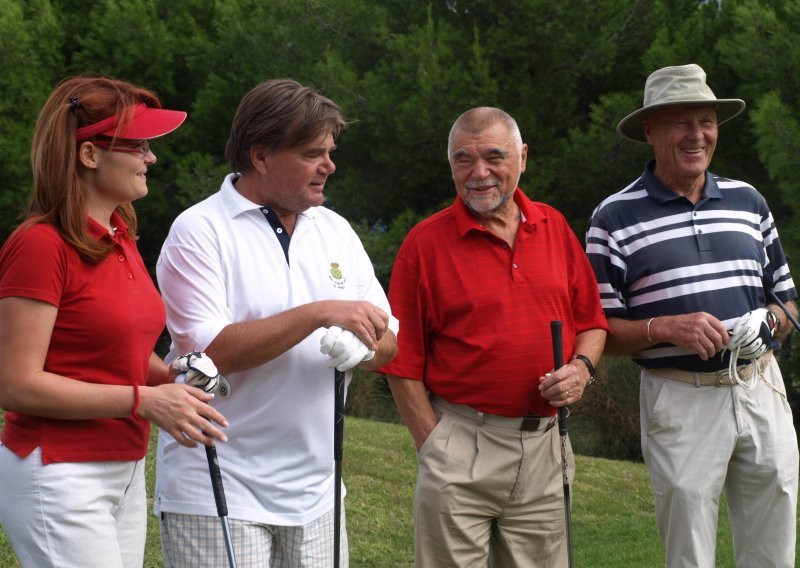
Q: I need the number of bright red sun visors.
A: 1